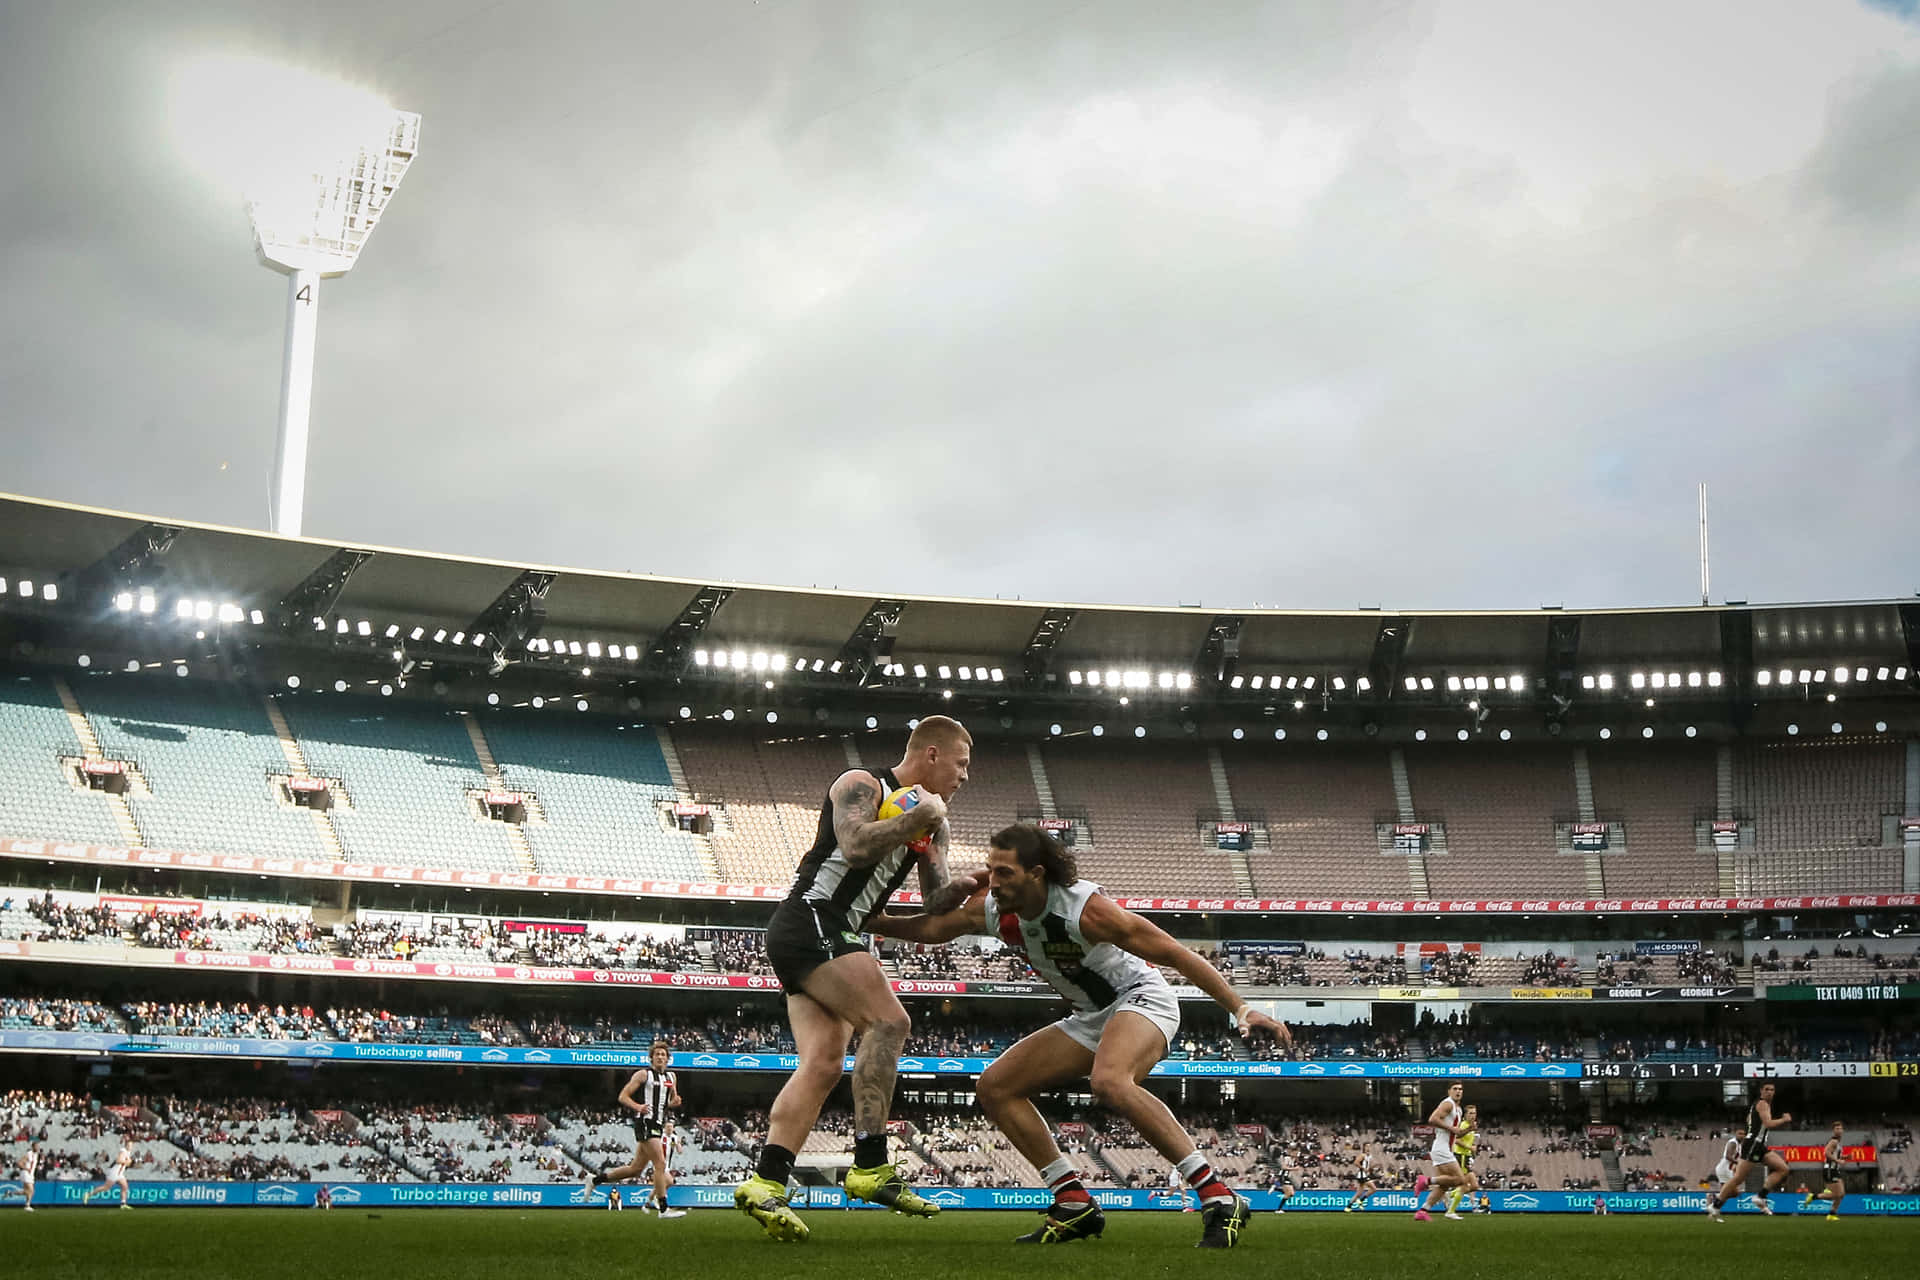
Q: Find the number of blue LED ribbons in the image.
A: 2